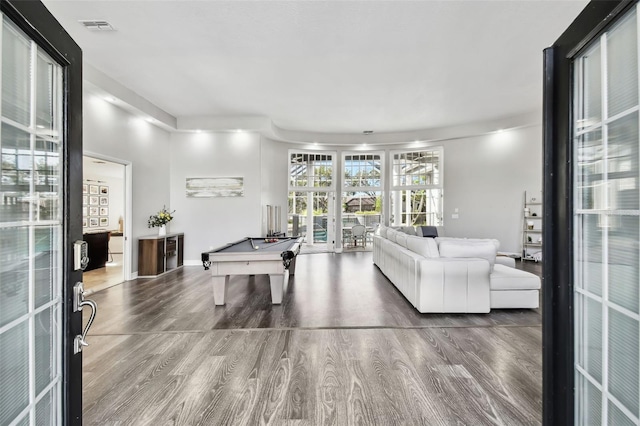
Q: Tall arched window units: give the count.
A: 3